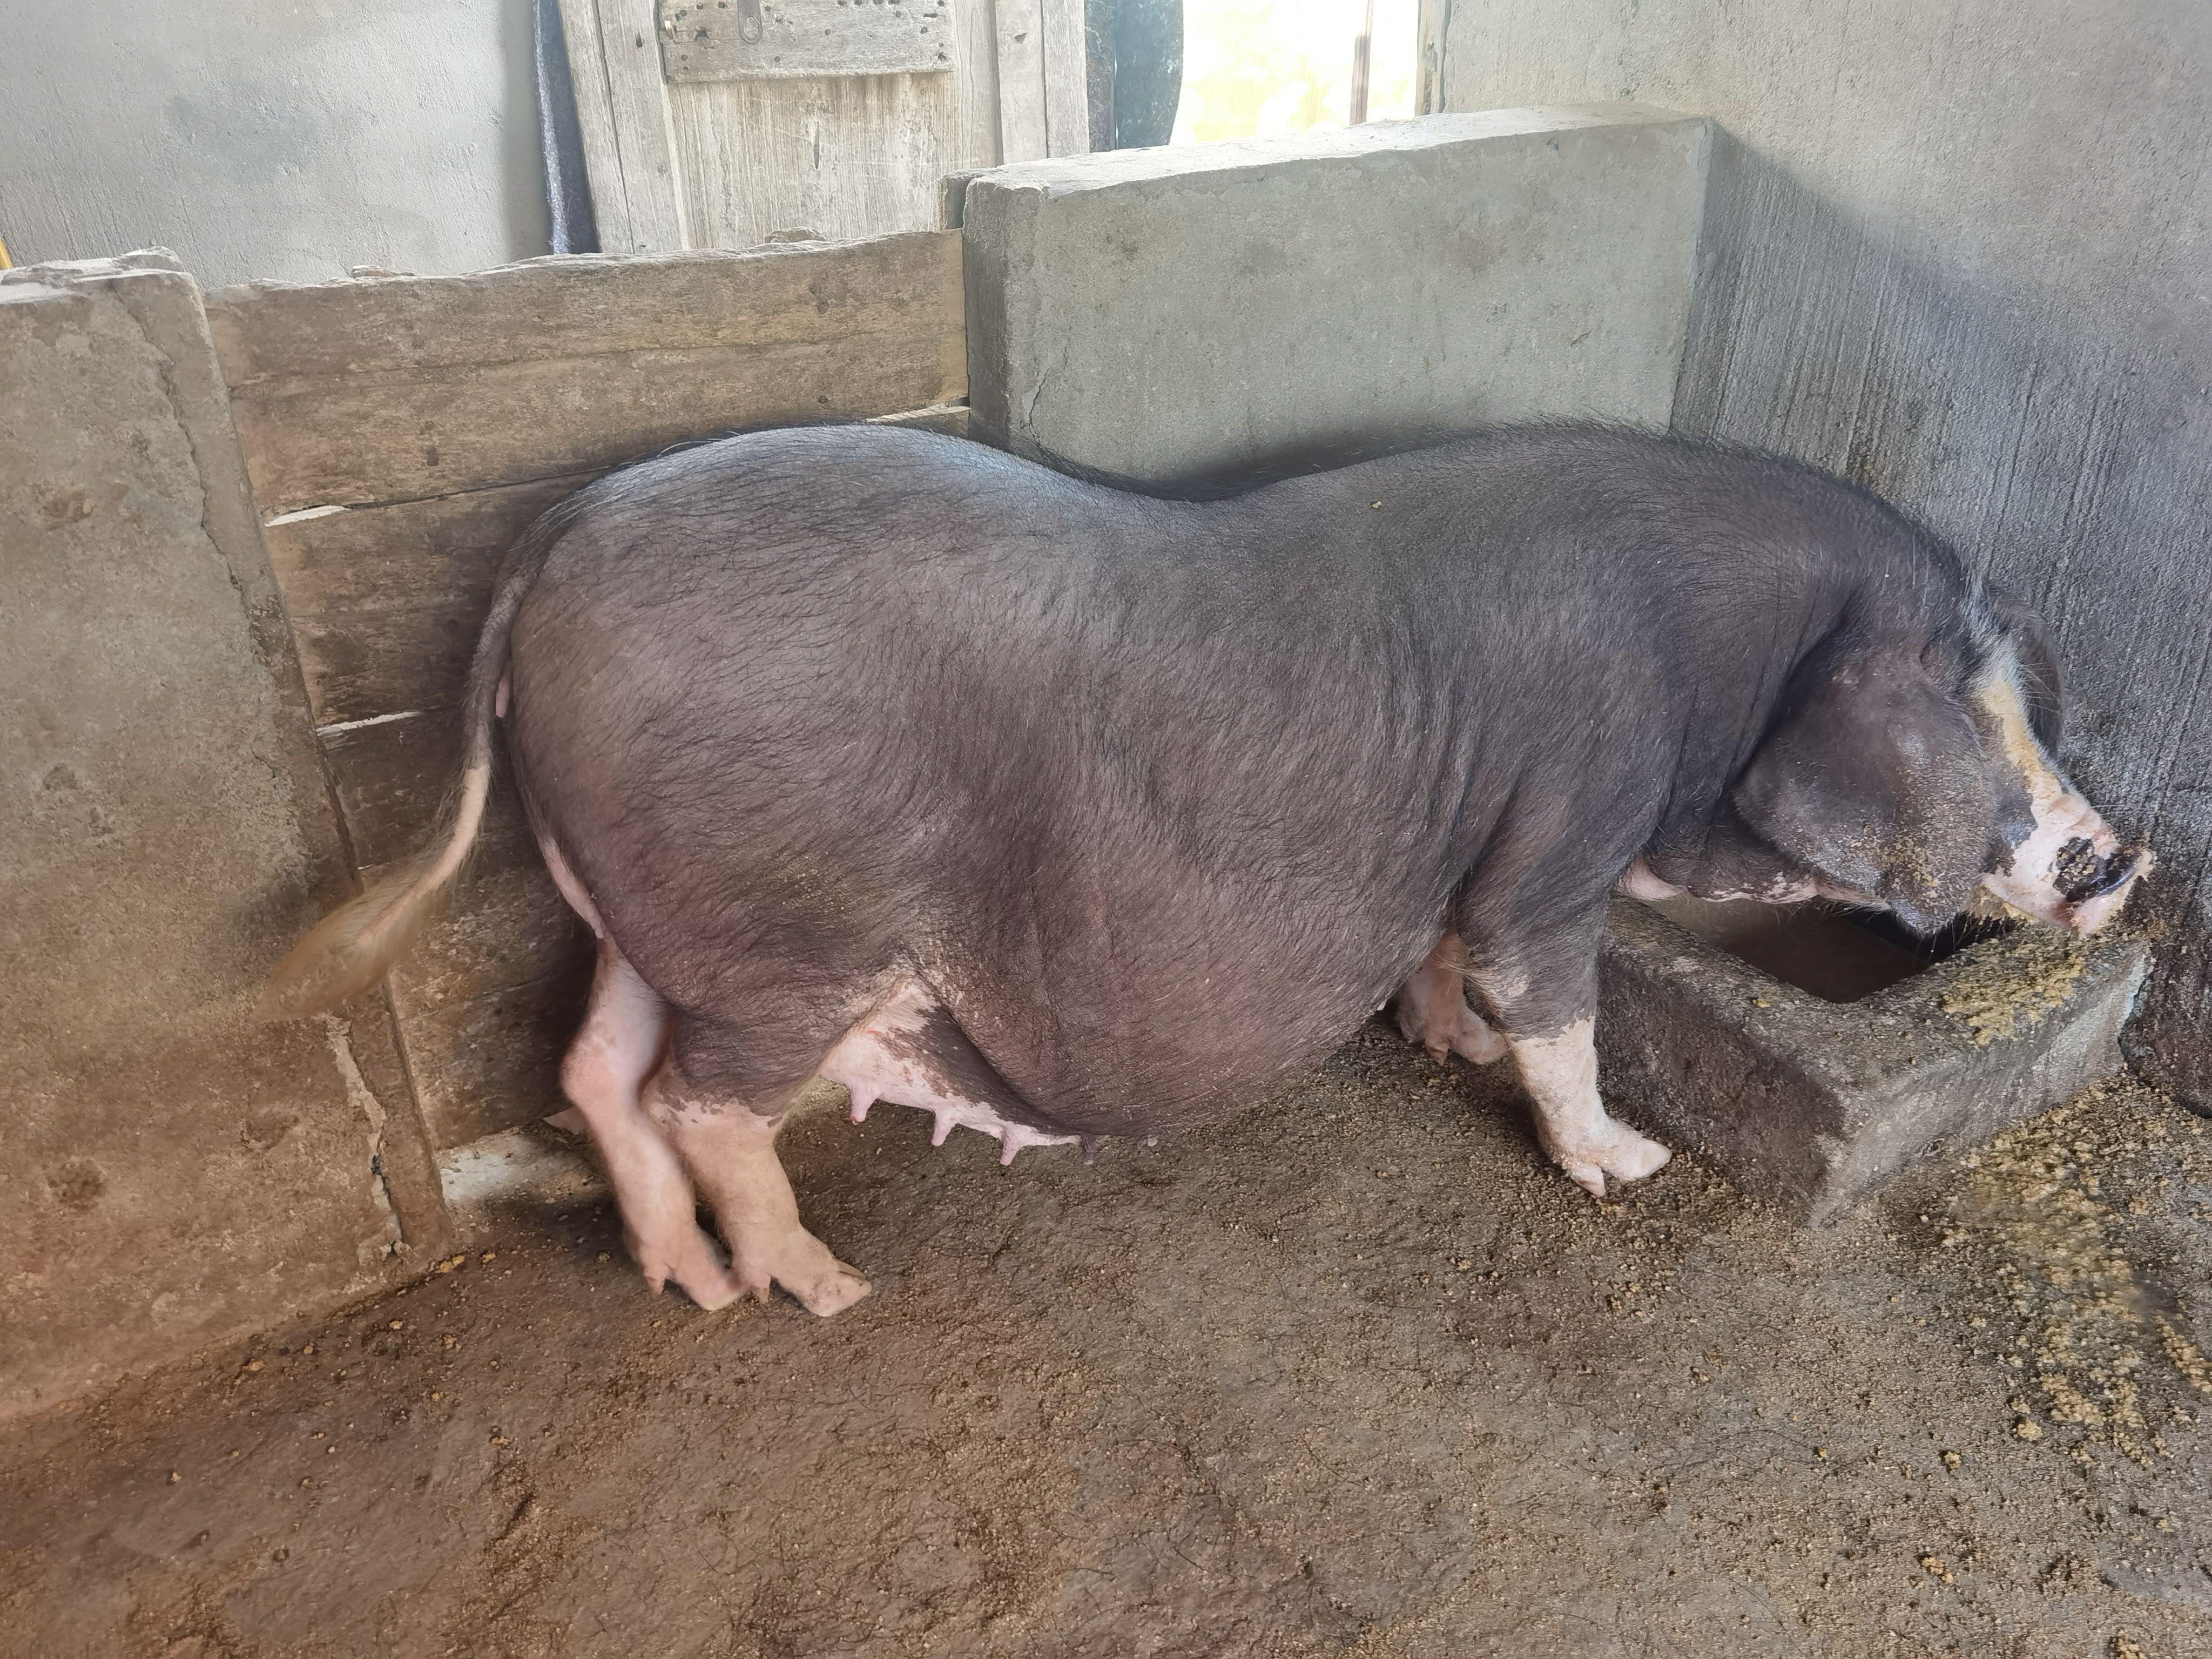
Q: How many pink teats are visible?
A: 3